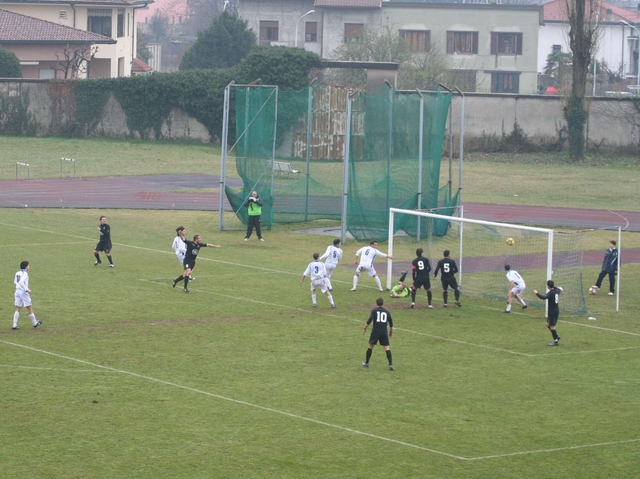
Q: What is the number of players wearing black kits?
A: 6